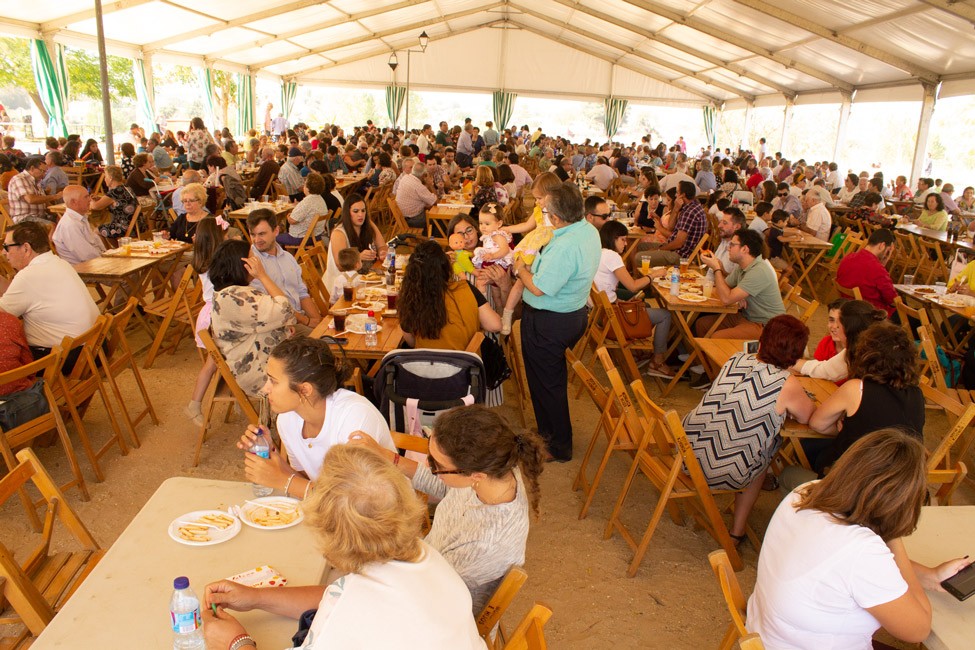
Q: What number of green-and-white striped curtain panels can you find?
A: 9